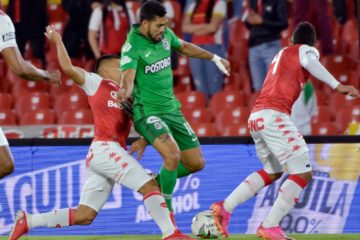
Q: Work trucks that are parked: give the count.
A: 0